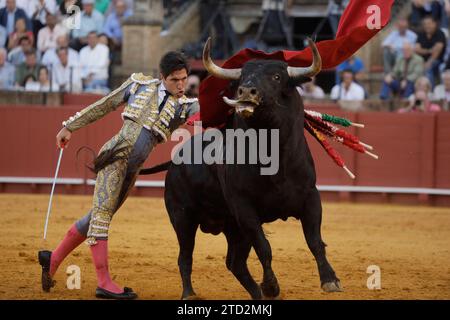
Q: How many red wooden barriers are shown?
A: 1